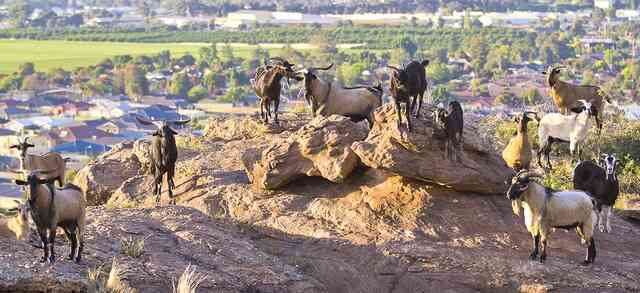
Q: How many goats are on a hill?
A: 13